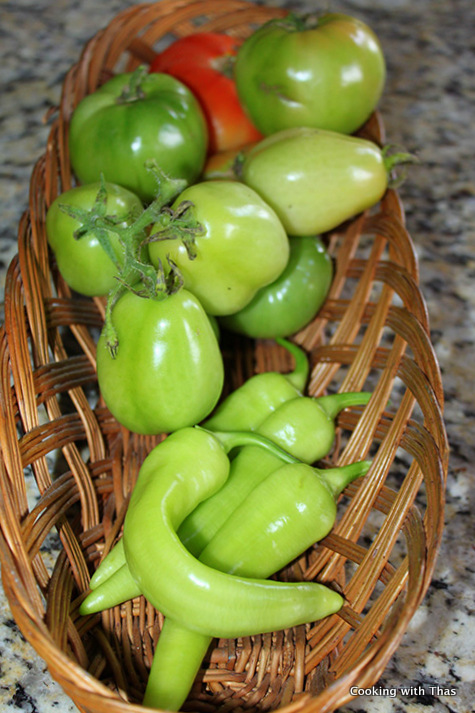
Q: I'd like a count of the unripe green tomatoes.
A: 7